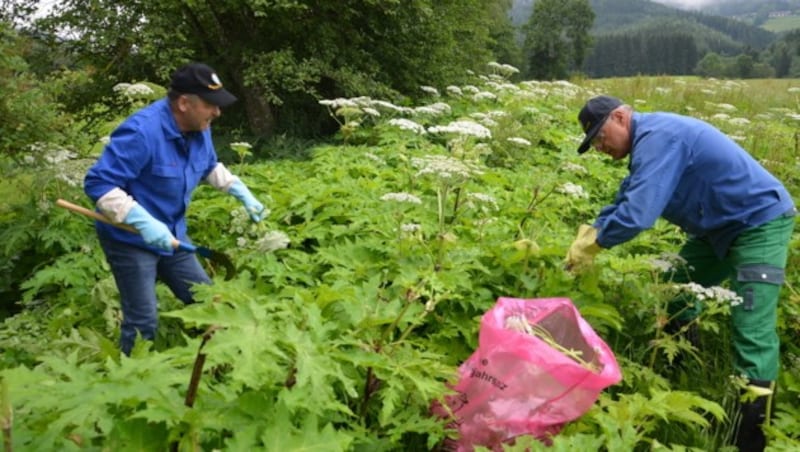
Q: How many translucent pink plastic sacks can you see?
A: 1